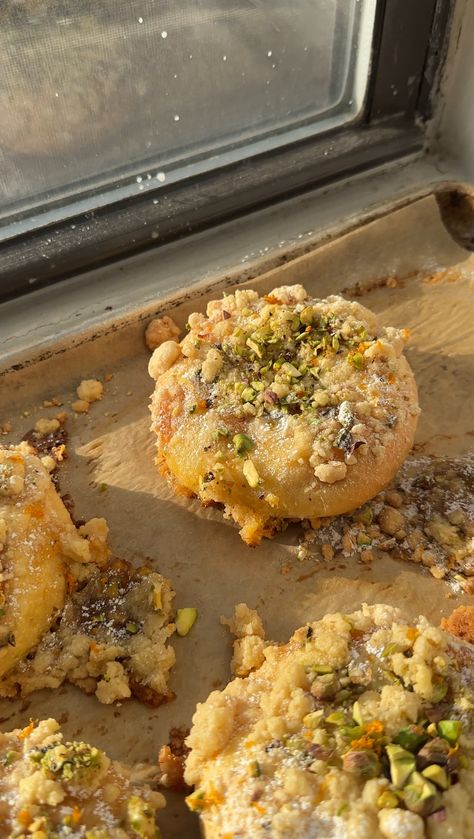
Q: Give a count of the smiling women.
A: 0